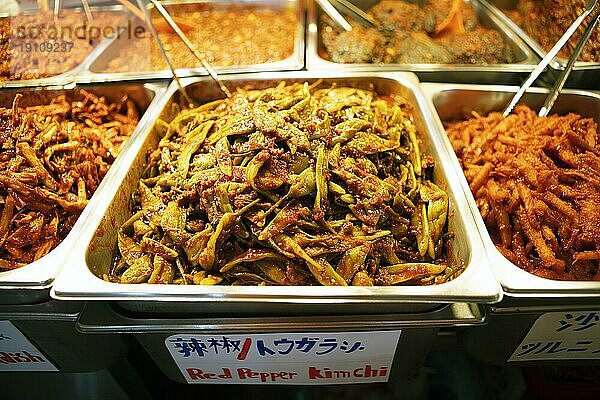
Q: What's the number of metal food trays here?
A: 7